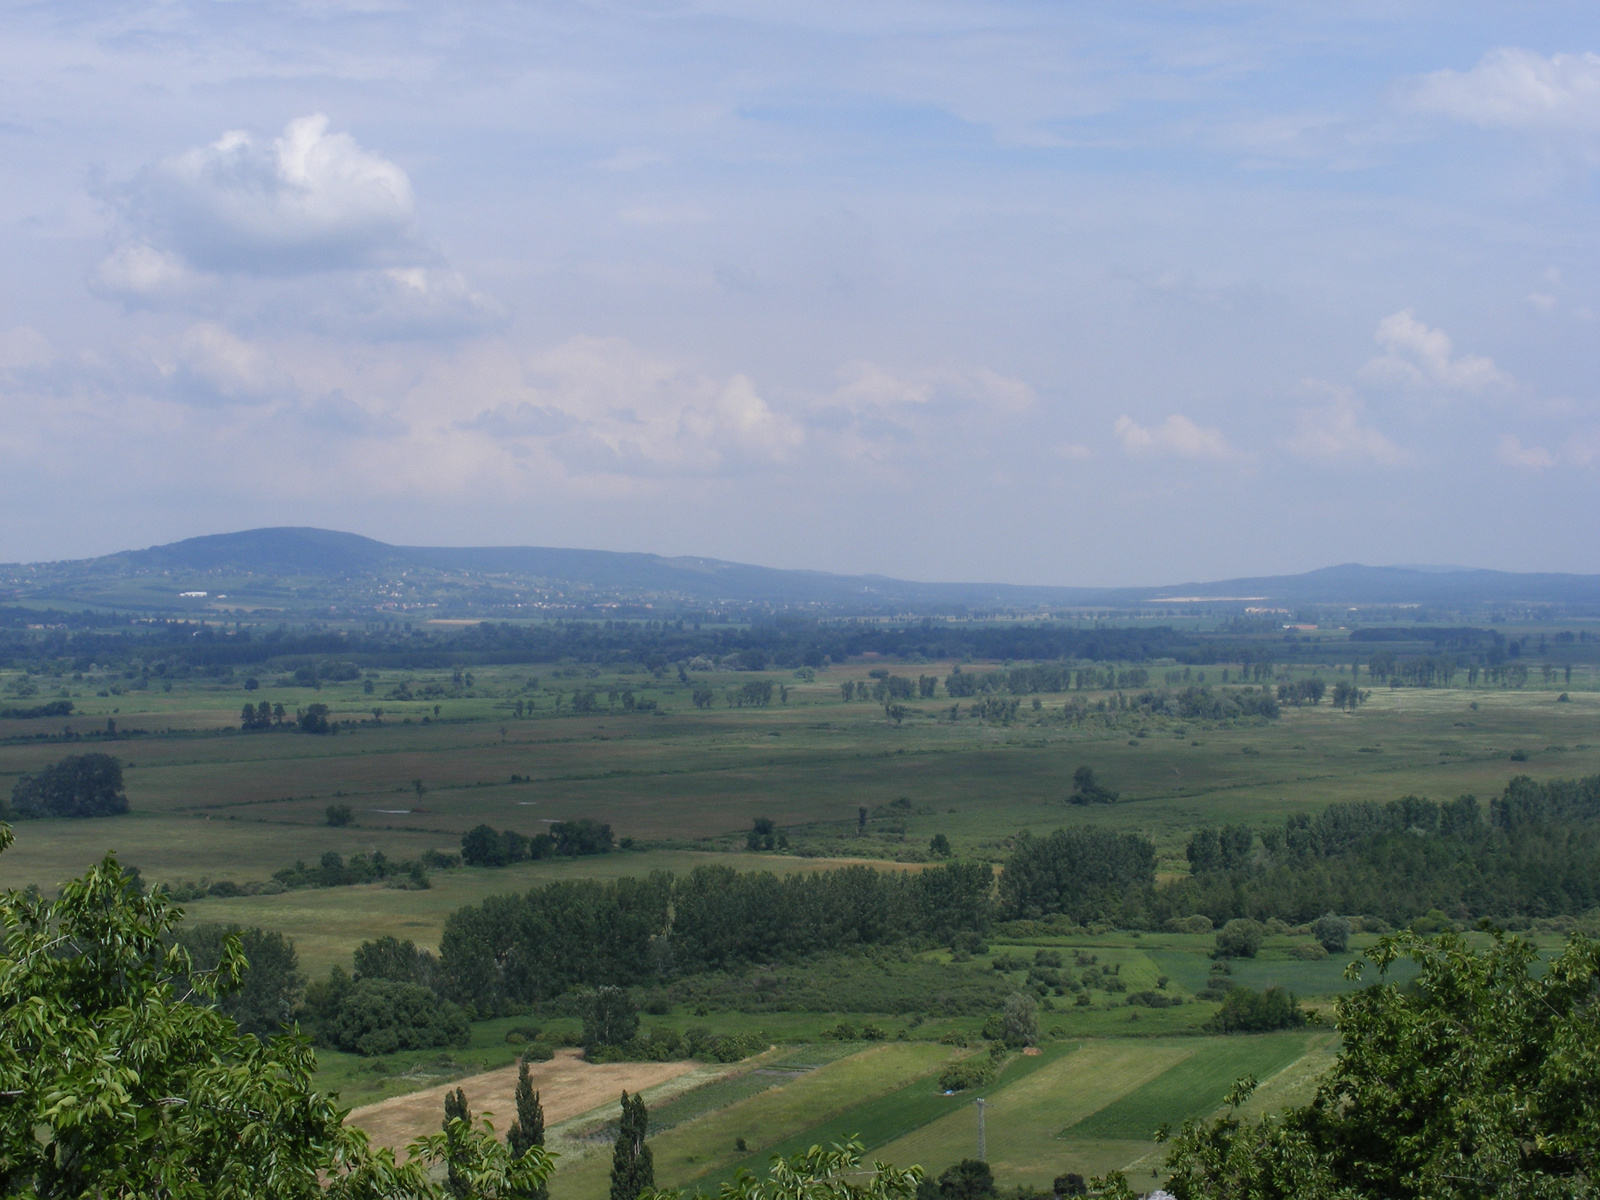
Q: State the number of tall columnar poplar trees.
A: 3